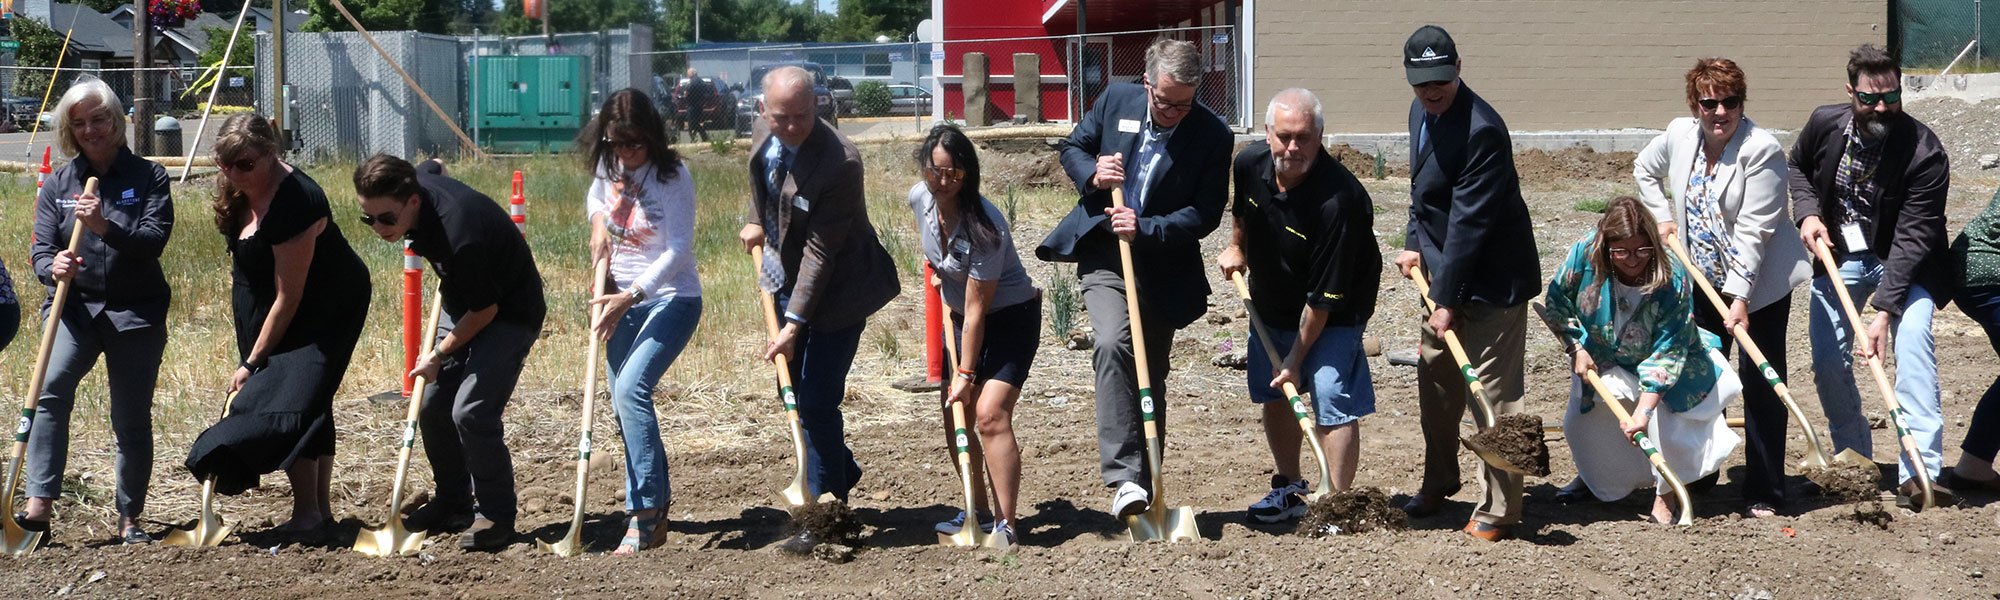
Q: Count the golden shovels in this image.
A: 12